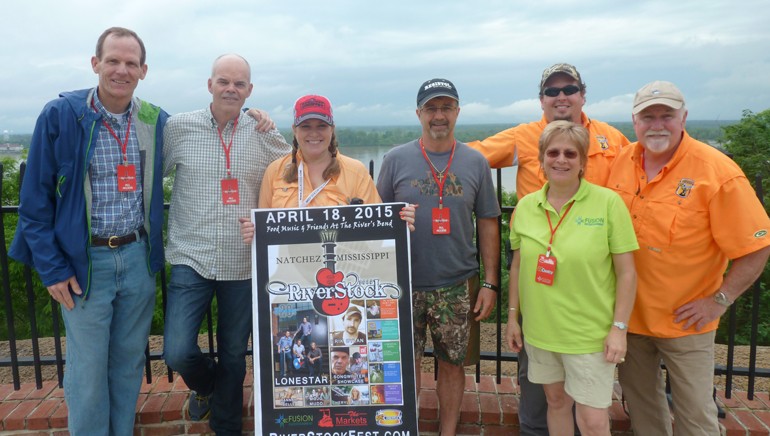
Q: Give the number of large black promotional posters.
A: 1